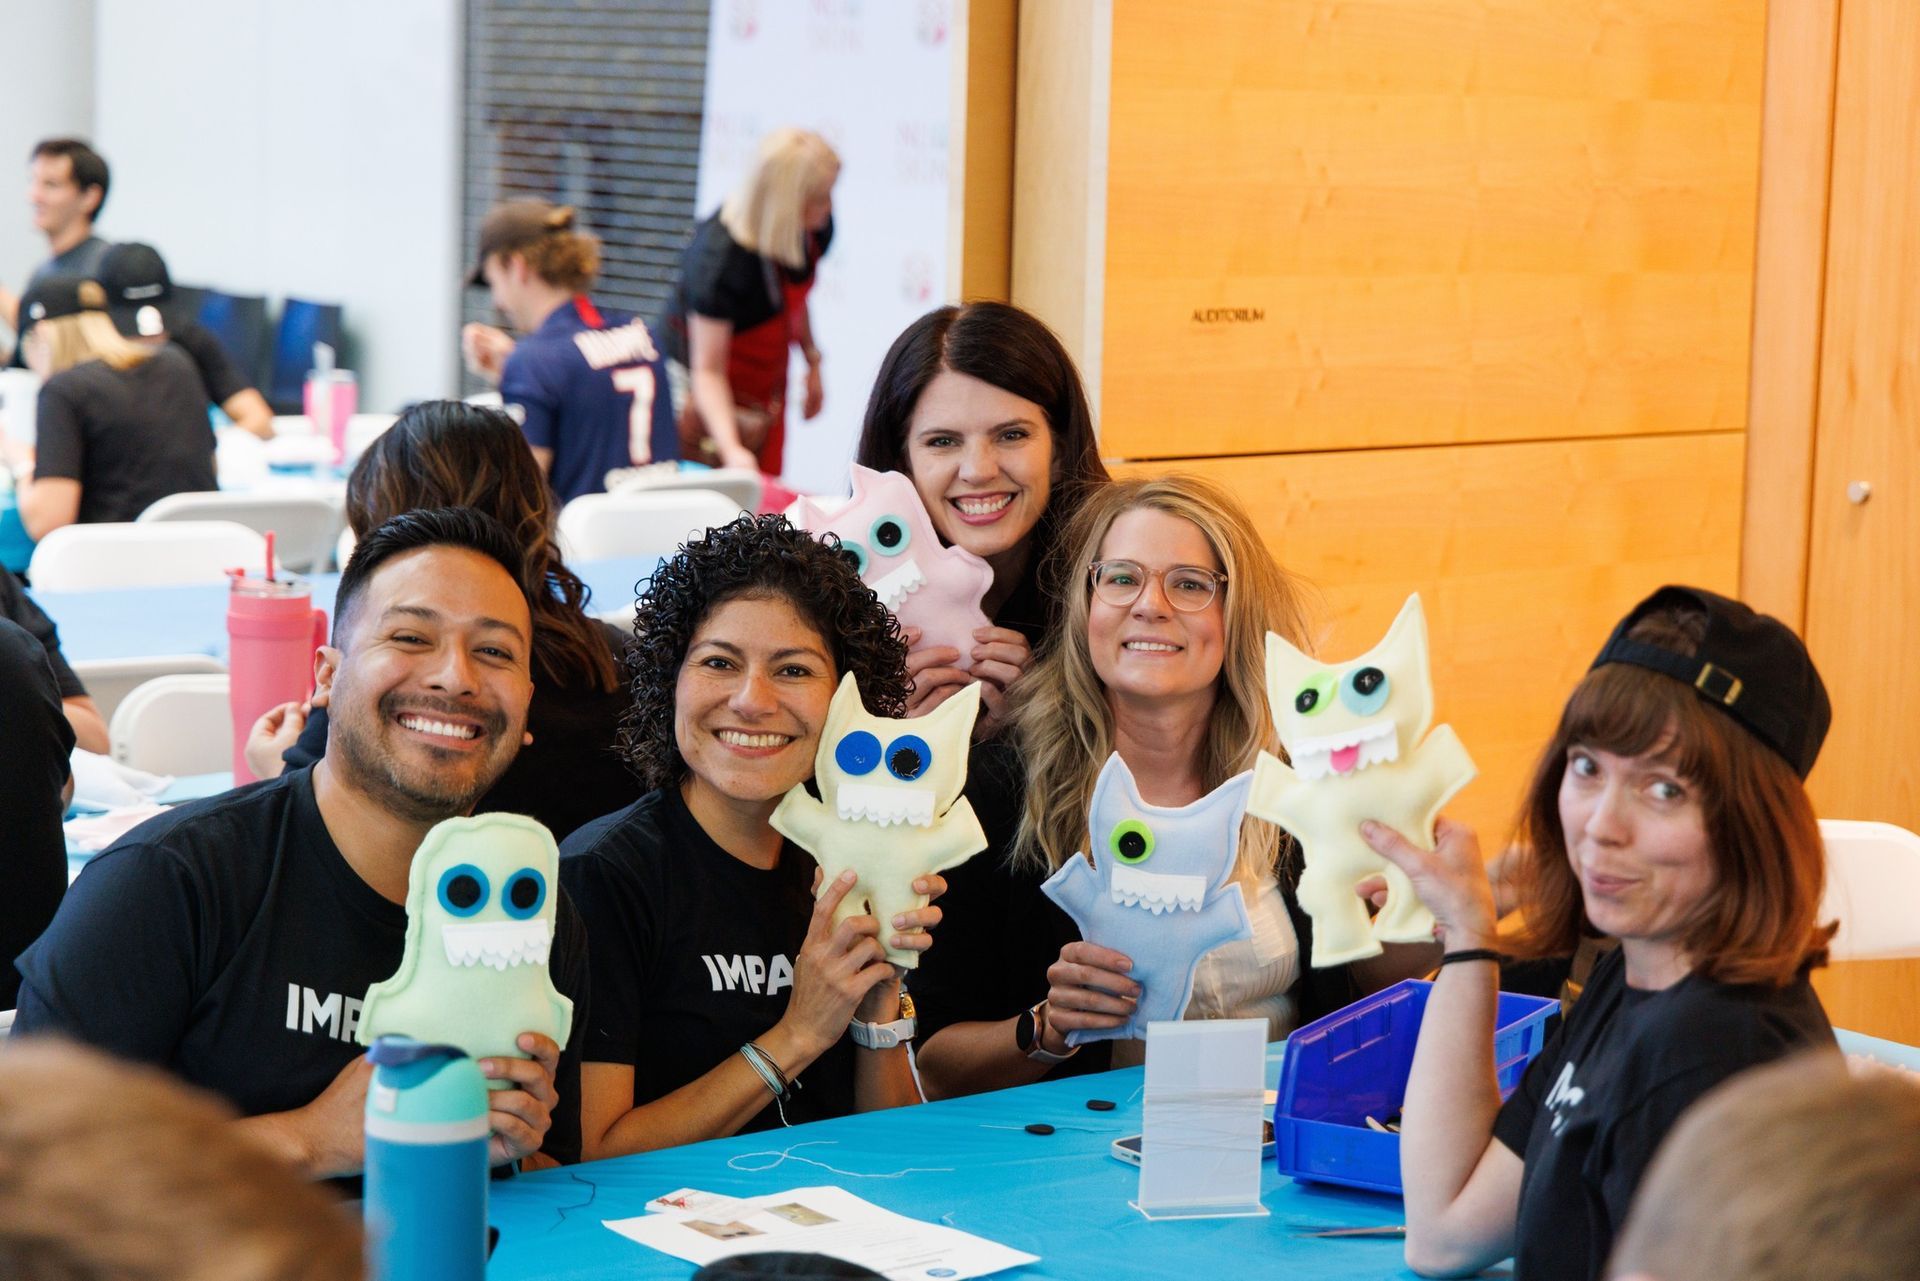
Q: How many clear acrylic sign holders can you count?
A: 1